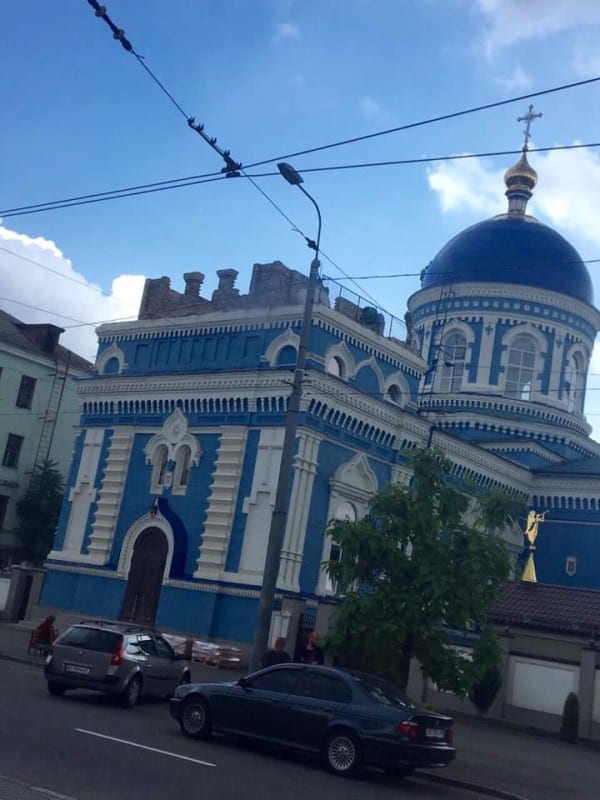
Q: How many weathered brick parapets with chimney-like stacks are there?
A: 1